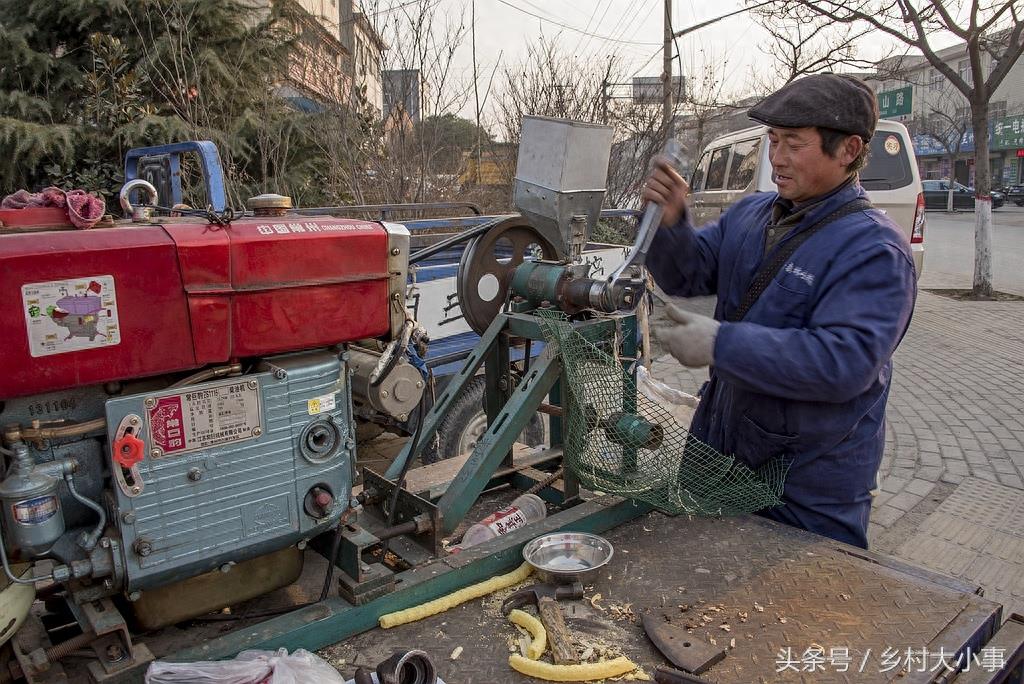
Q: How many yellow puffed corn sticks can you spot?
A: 3